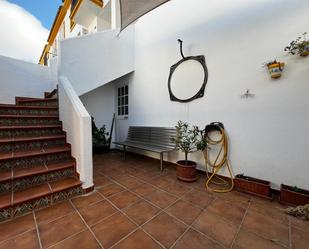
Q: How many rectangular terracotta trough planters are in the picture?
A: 2